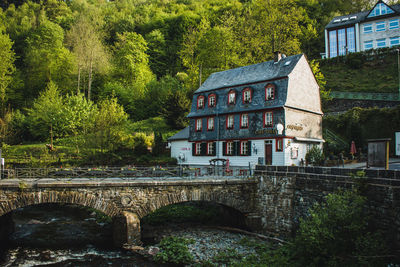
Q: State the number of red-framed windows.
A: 15